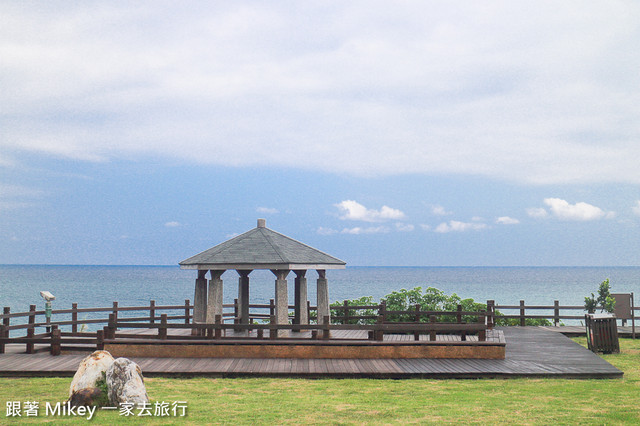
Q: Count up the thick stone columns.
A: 6